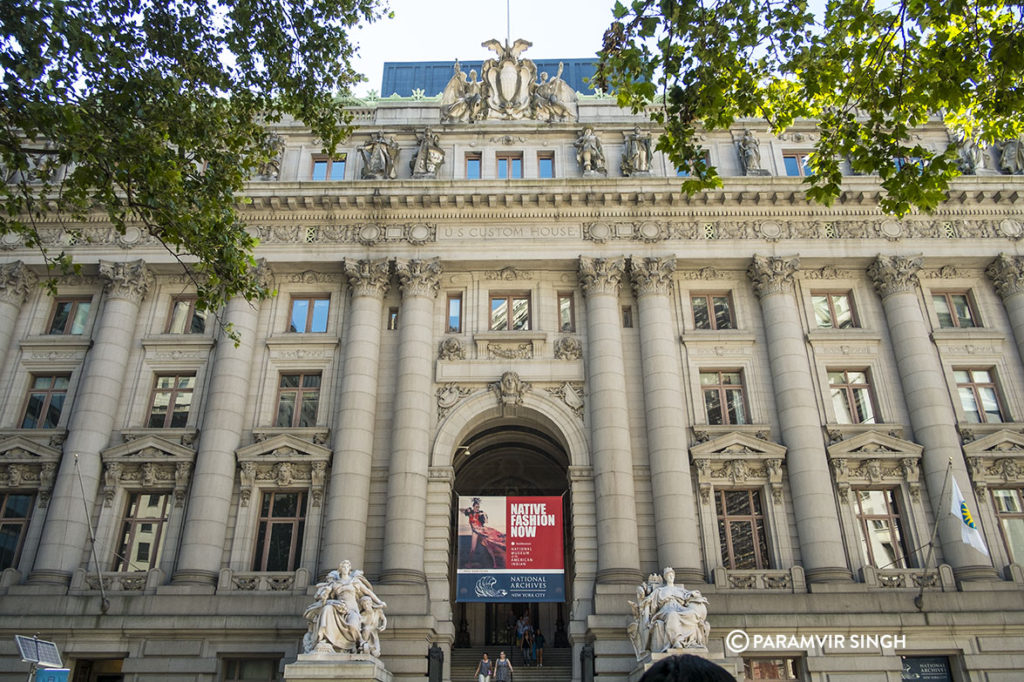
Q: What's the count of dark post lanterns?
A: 2